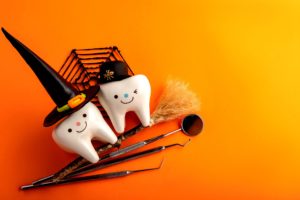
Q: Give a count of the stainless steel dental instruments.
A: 3